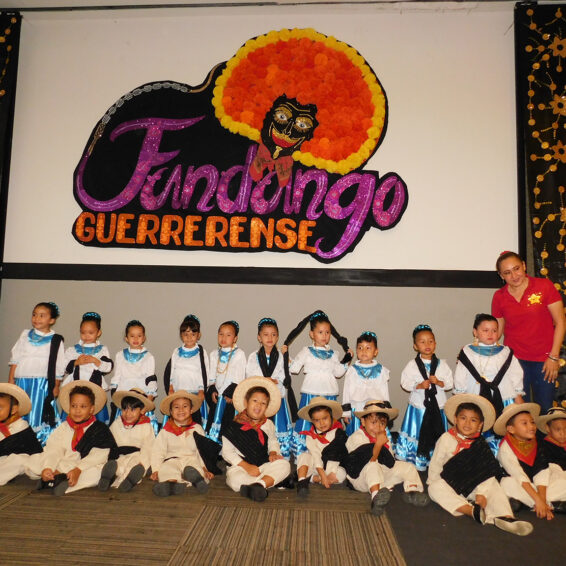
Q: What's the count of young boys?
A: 10